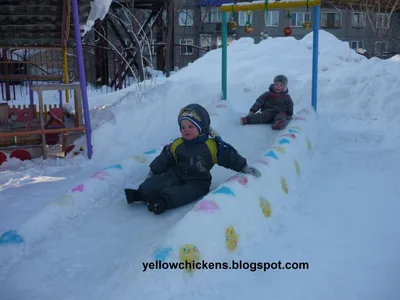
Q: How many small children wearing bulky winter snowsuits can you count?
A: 2